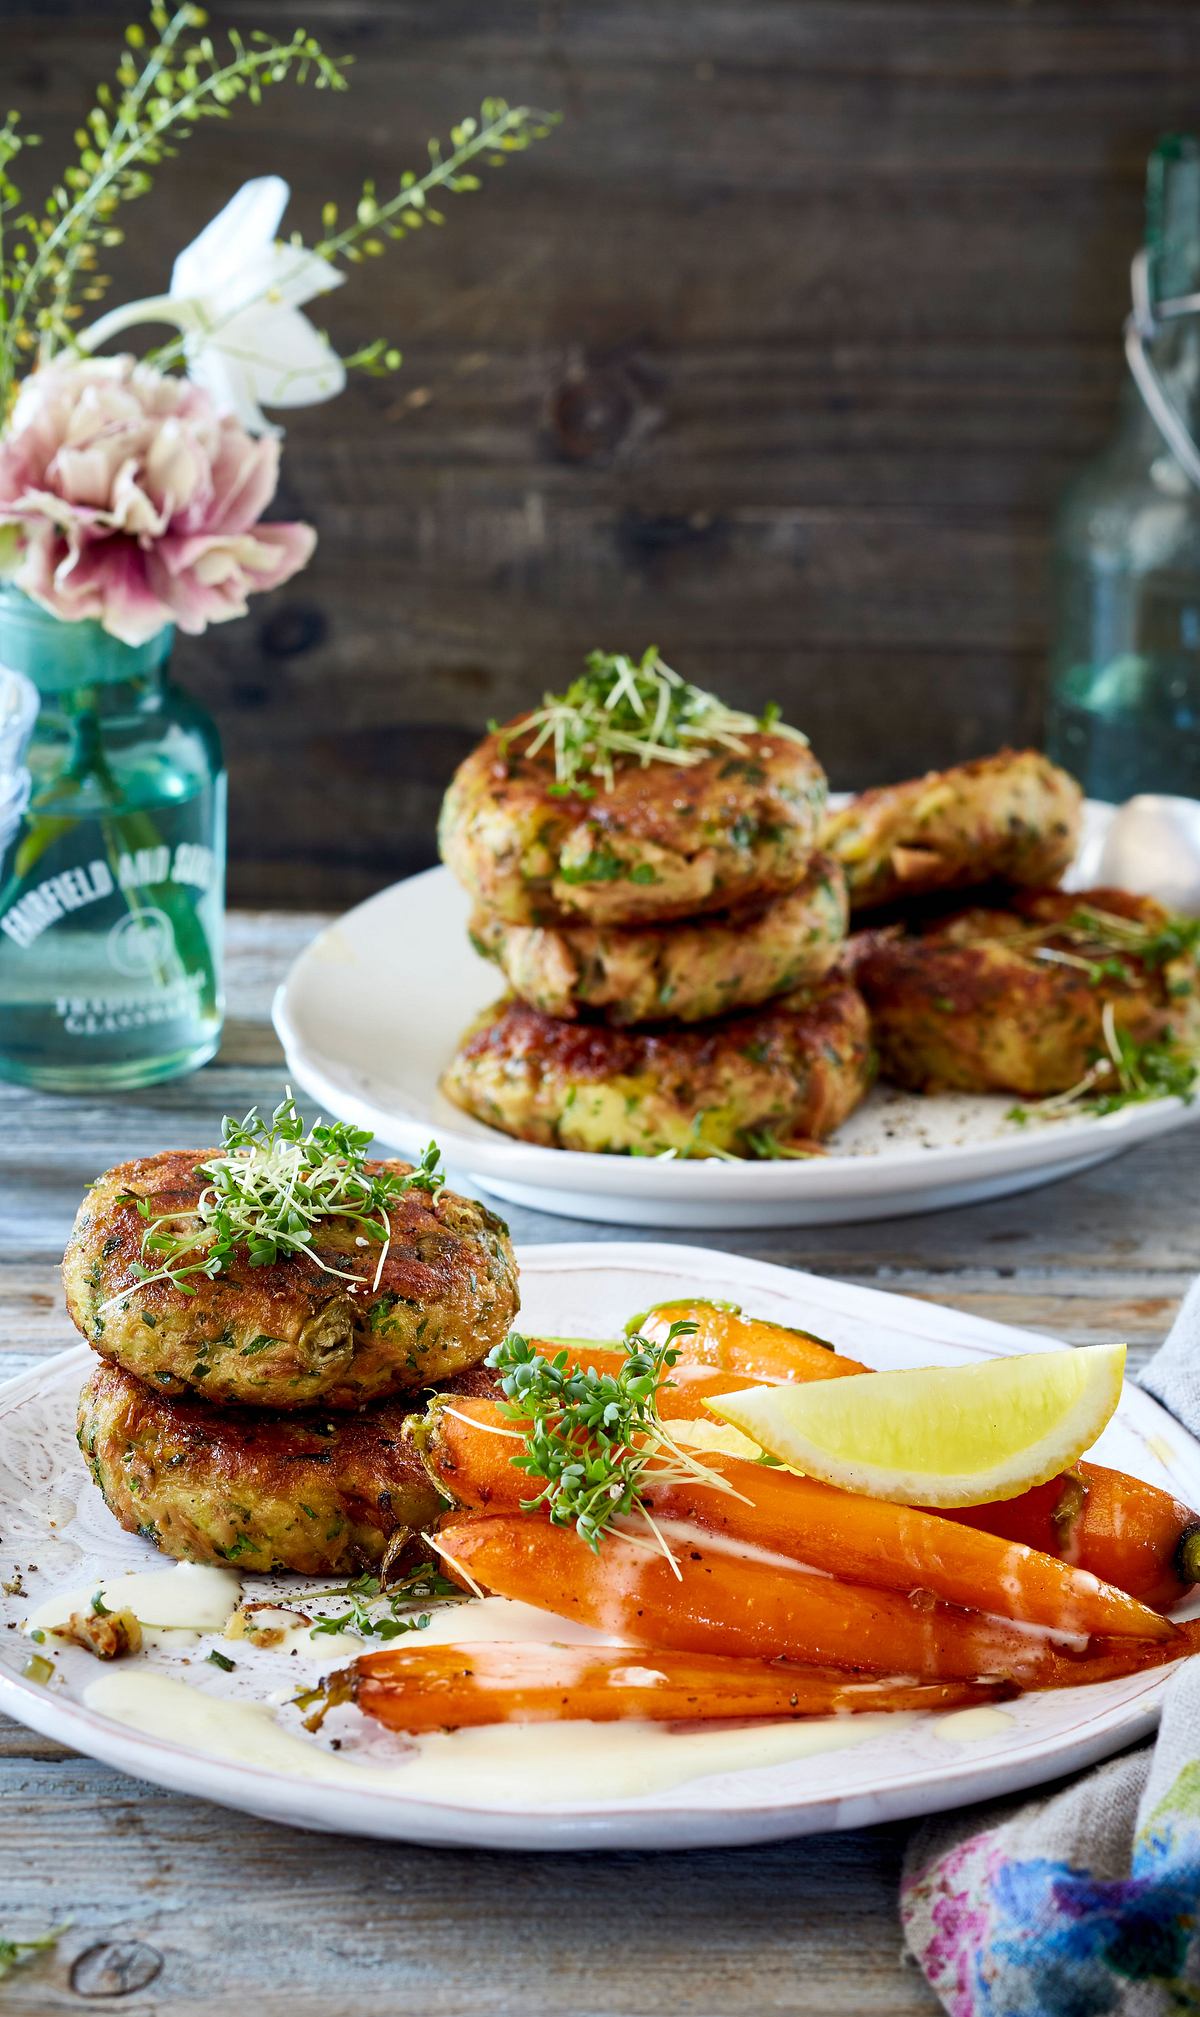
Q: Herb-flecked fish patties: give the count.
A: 7